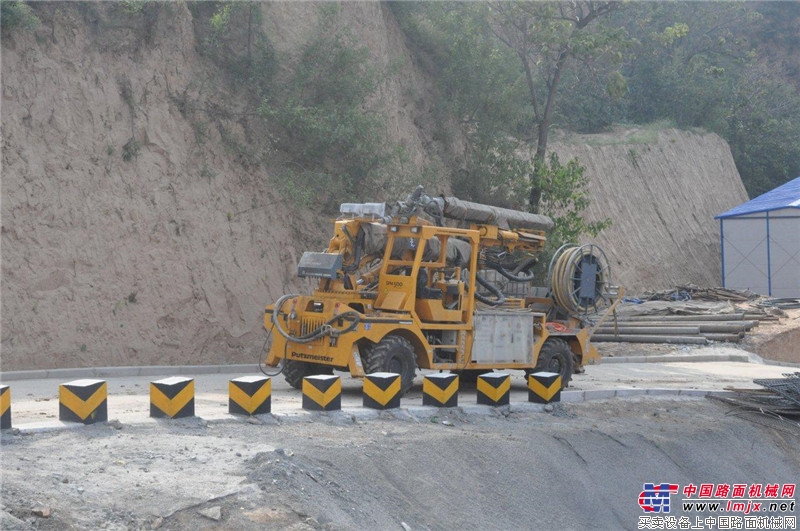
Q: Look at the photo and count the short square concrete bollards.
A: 9